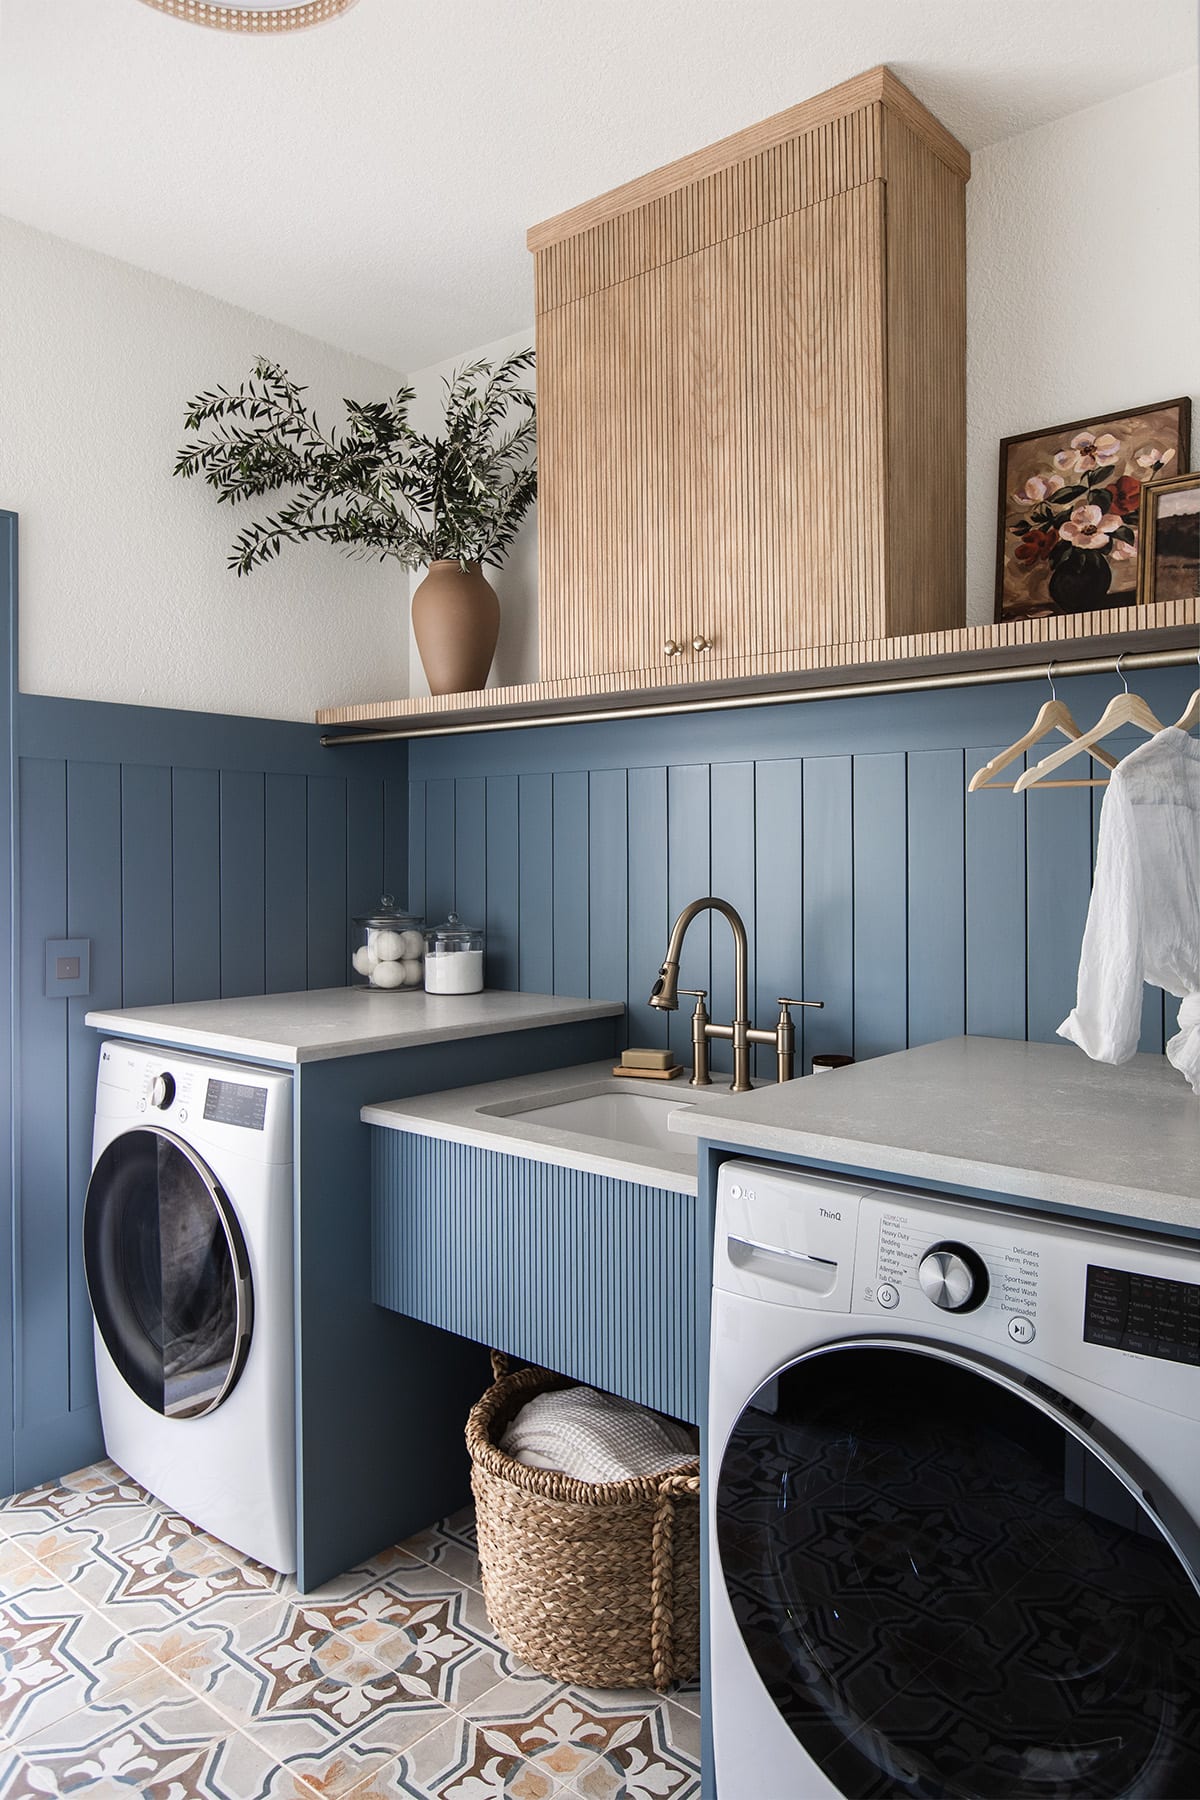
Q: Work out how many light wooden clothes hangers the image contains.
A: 3